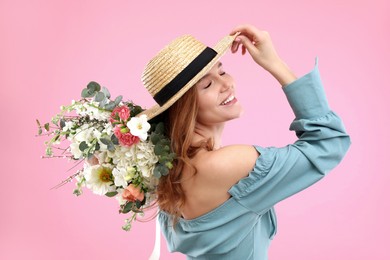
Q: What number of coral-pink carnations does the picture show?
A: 2